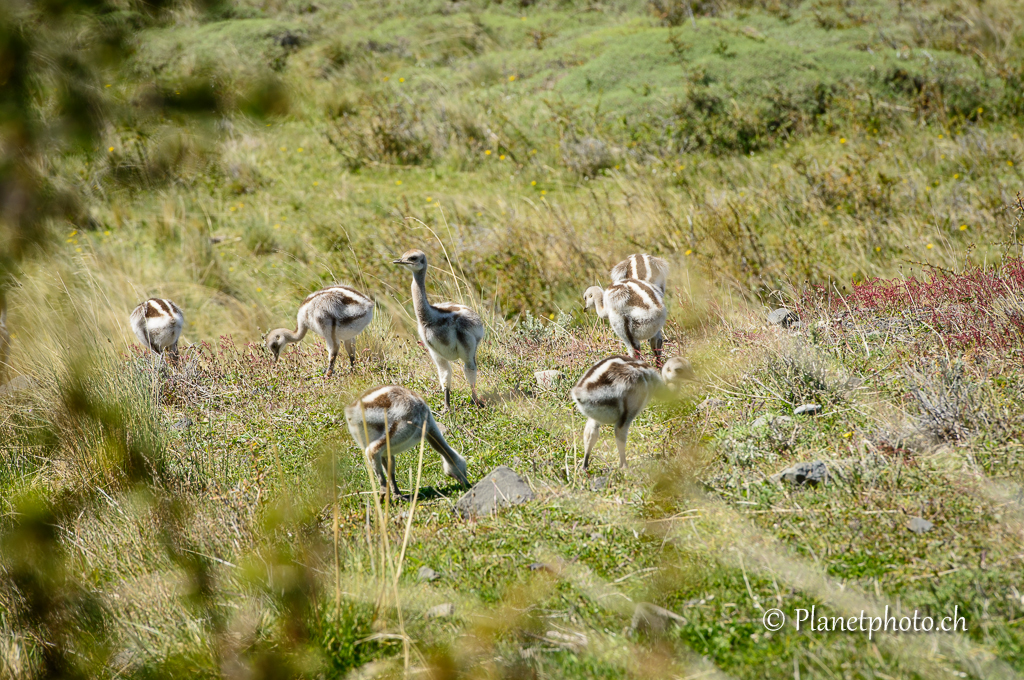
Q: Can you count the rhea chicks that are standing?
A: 7